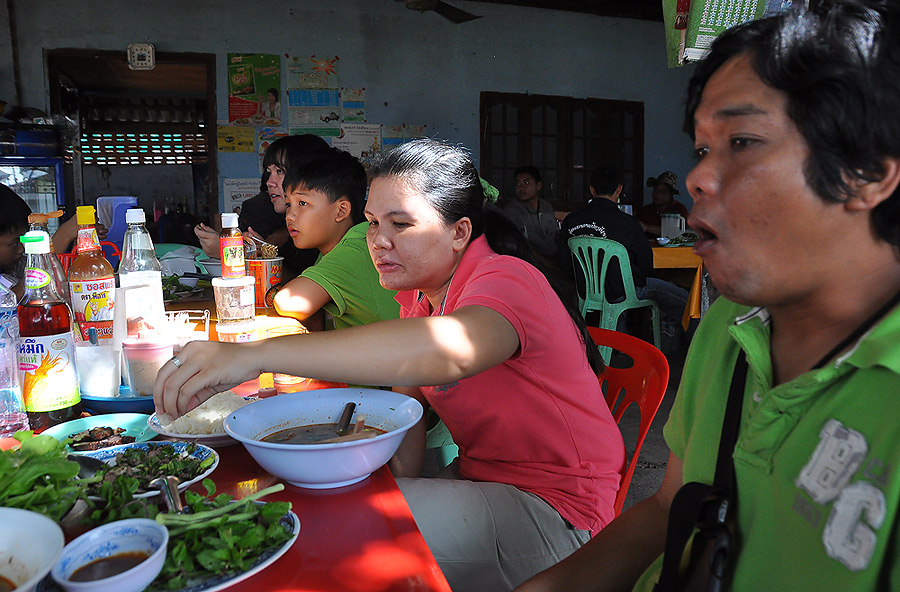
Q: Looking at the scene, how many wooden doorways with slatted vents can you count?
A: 1